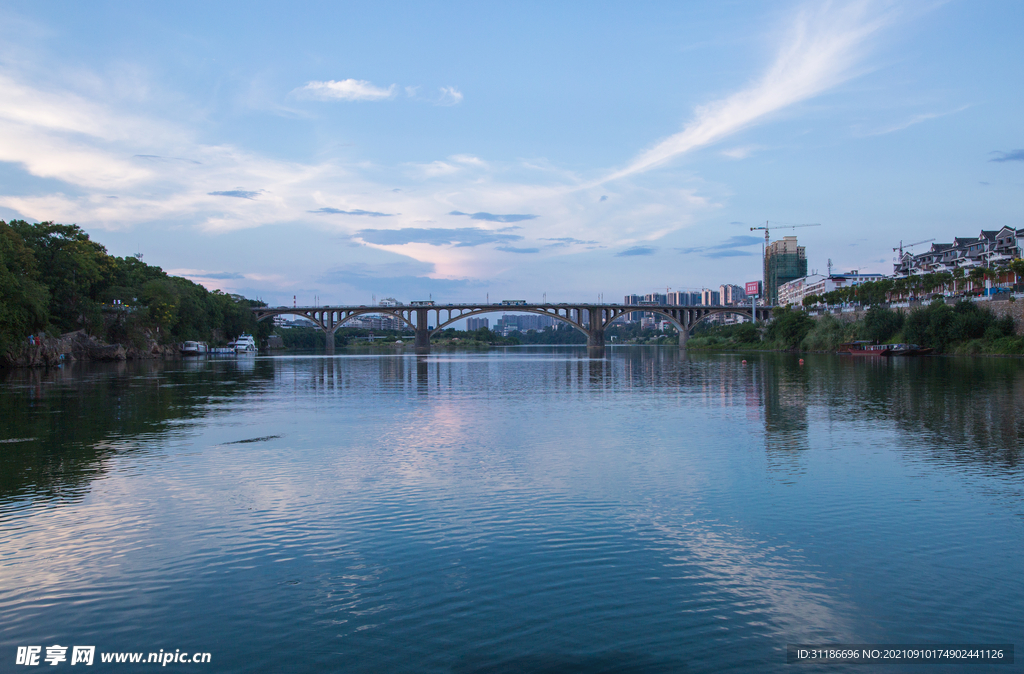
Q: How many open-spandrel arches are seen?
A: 5